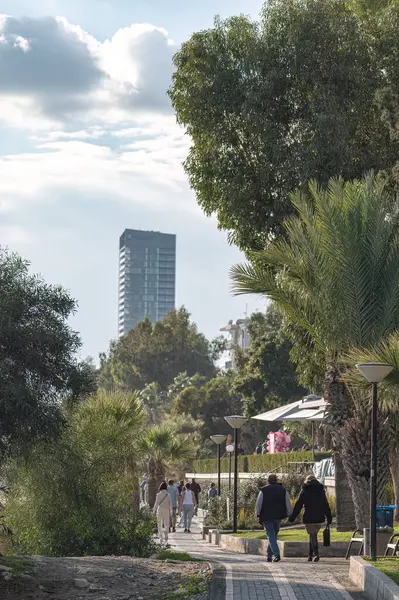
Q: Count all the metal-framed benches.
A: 2